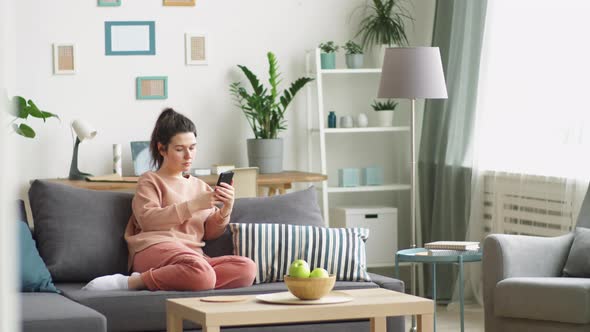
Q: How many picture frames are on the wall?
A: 6